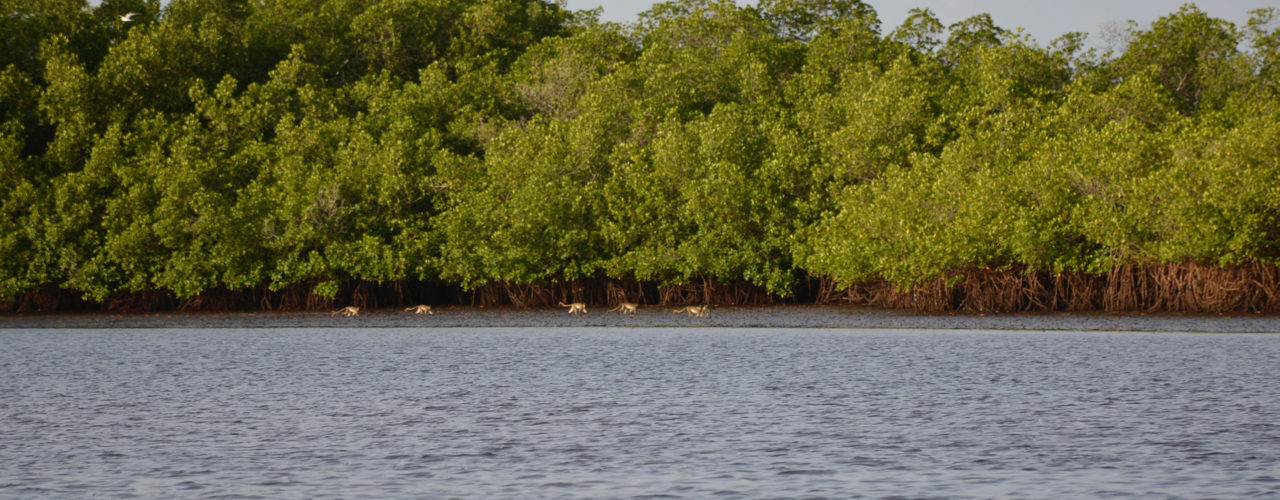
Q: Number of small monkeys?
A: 5